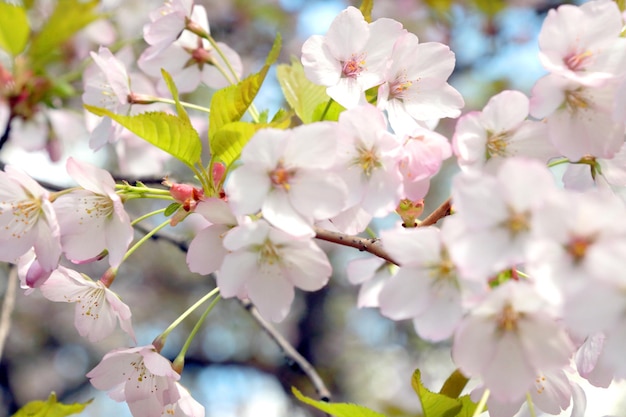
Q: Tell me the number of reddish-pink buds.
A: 2